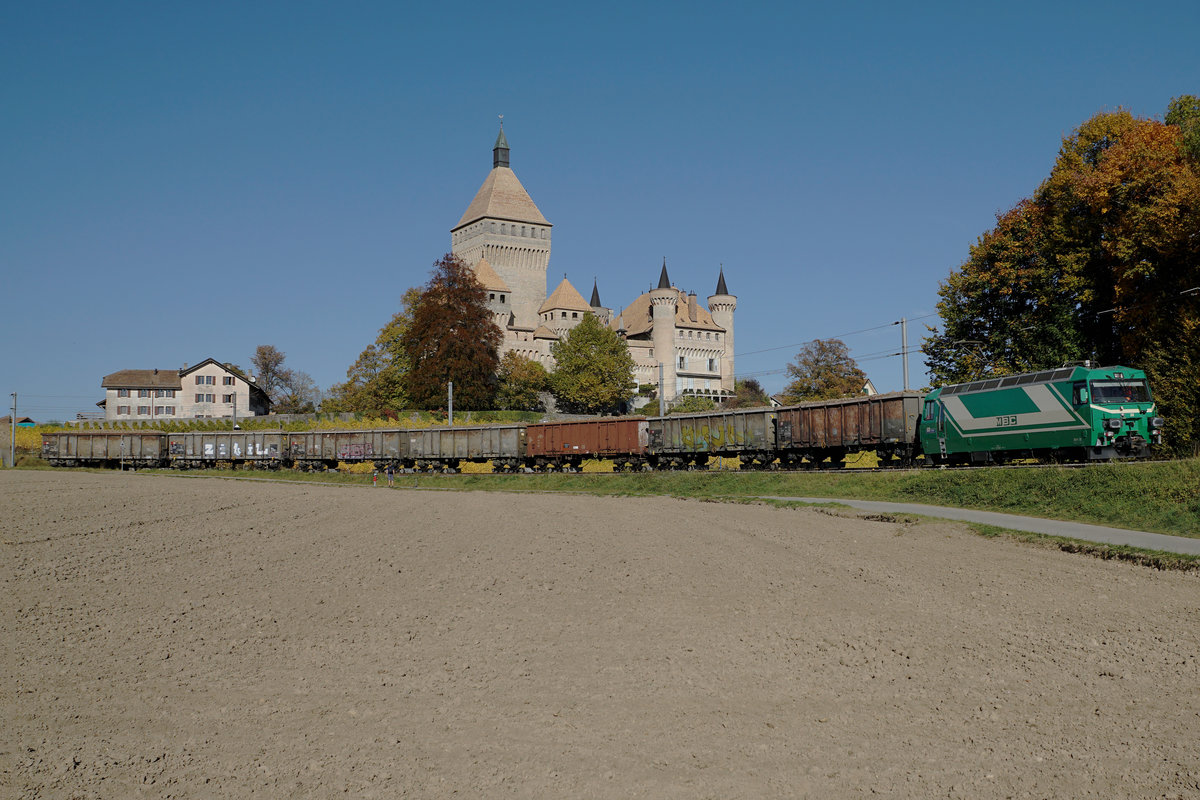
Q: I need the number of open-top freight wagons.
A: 7